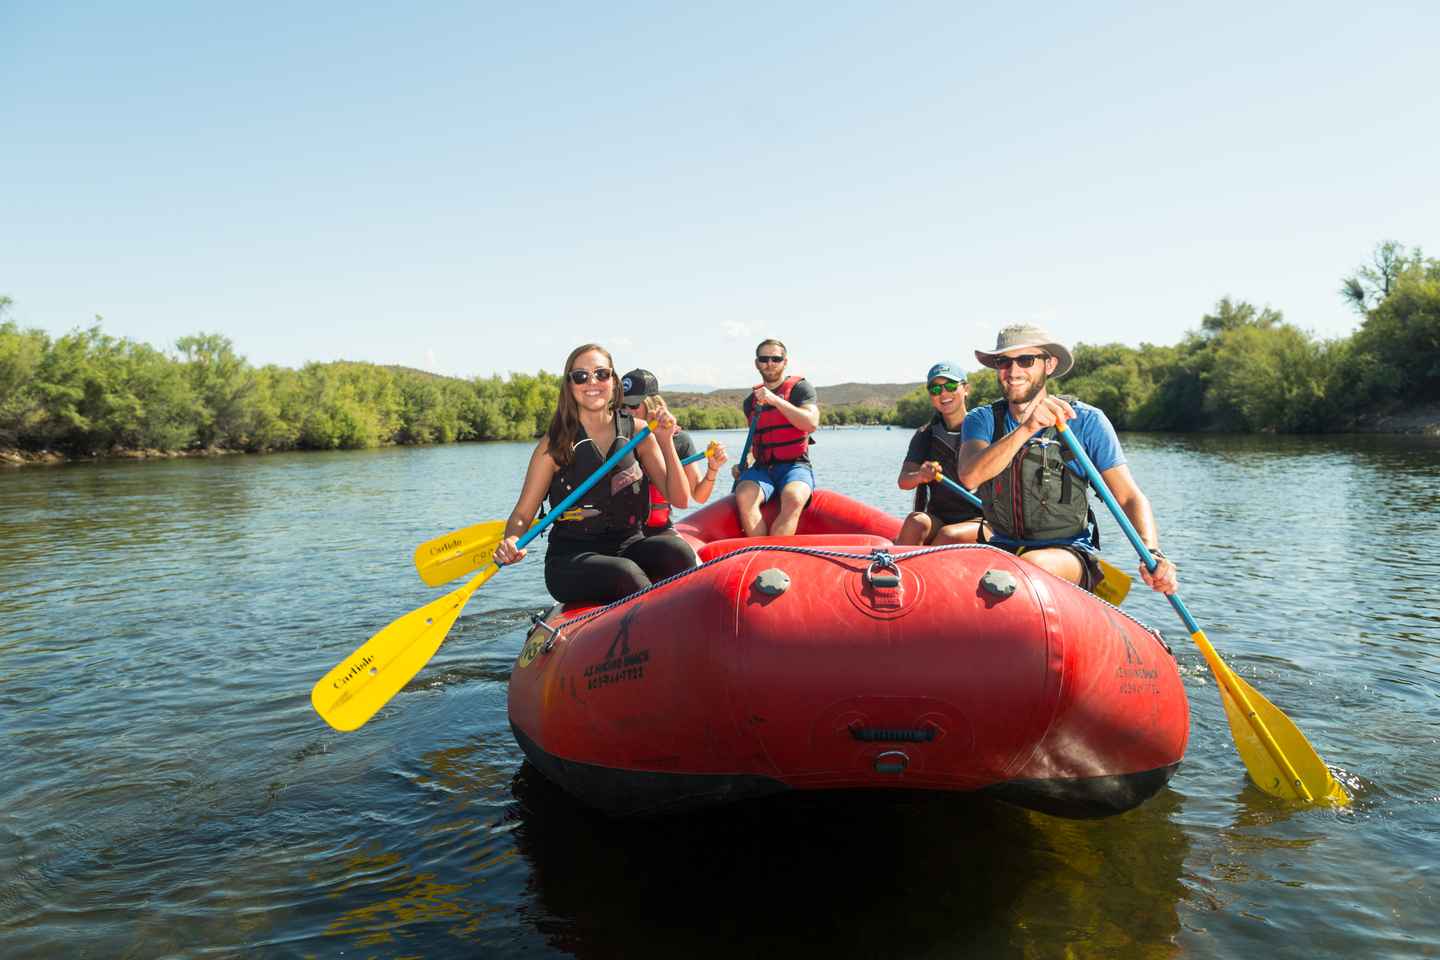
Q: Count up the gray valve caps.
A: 2